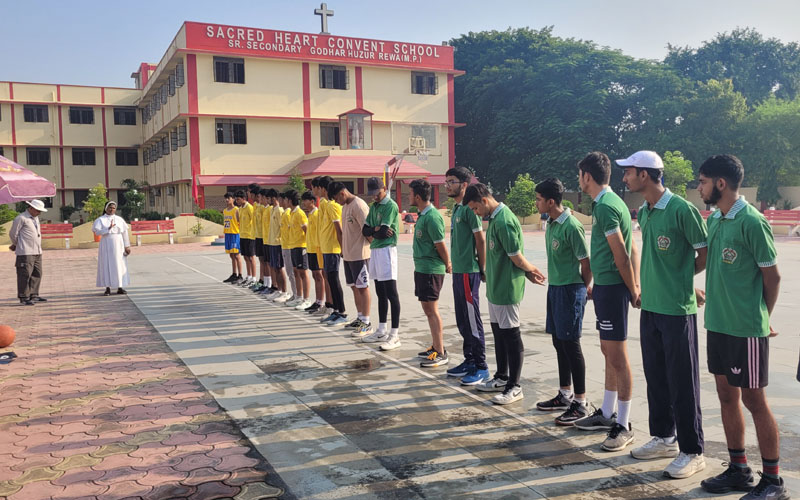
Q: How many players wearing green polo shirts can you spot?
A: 8